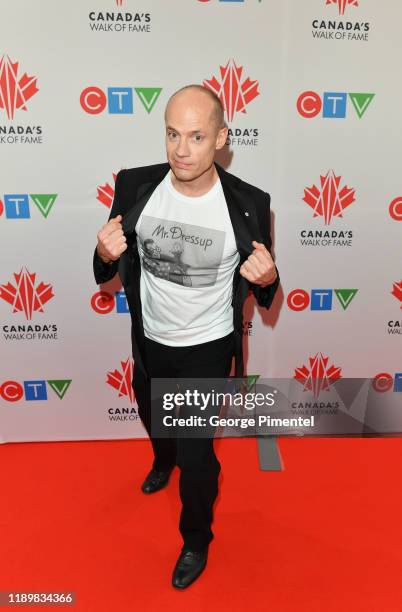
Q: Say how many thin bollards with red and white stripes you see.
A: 0